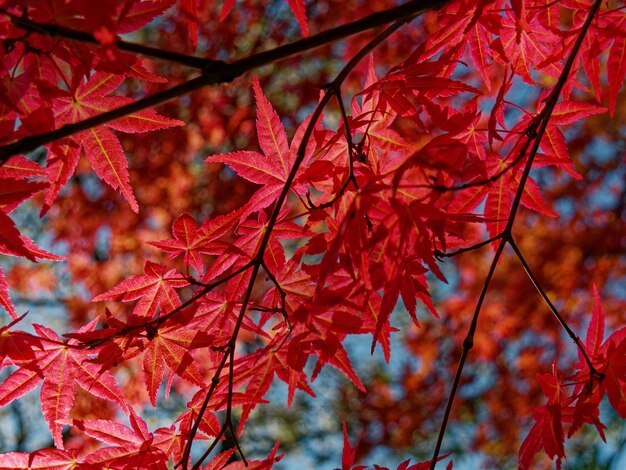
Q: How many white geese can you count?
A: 0